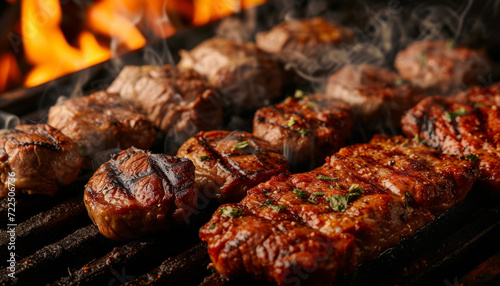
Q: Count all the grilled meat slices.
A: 12